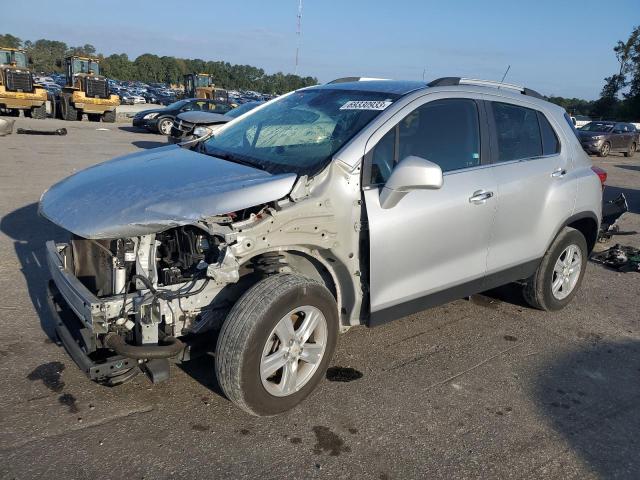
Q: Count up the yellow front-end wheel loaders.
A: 3